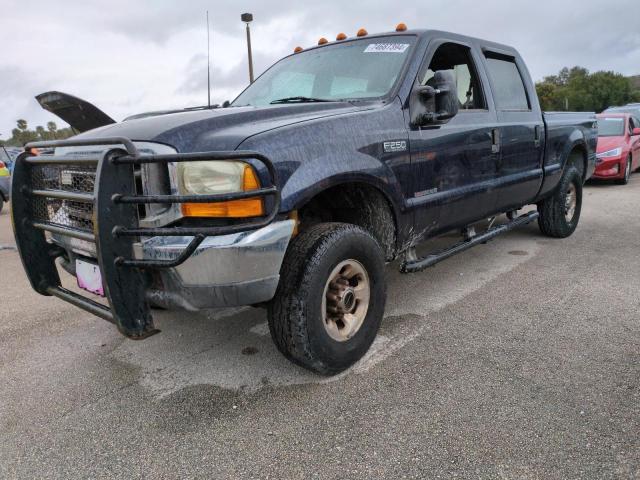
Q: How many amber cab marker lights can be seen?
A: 5